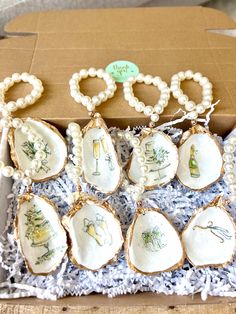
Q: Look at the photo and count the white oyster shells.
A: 8